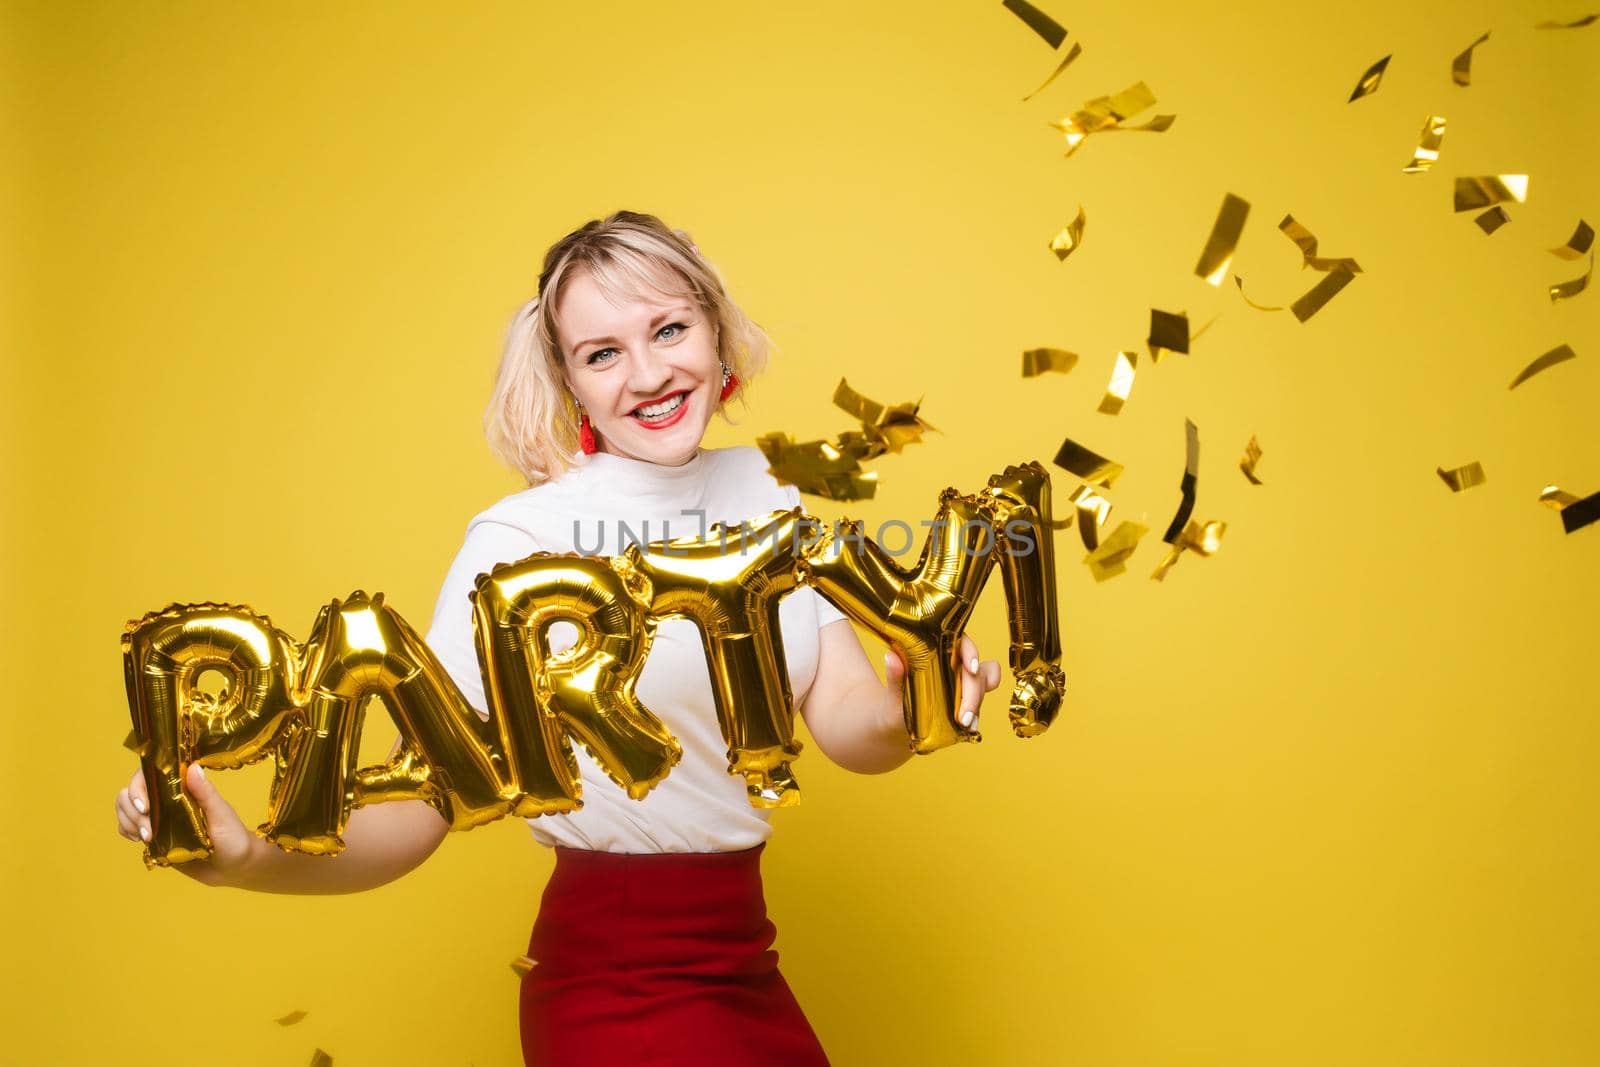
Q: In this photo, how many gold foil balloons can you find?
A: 6